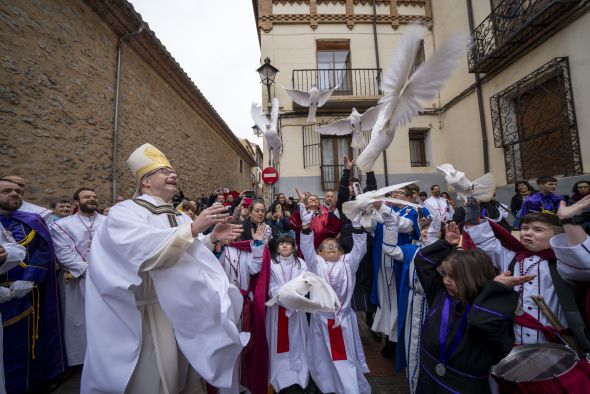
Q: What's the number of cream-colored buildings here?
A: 2